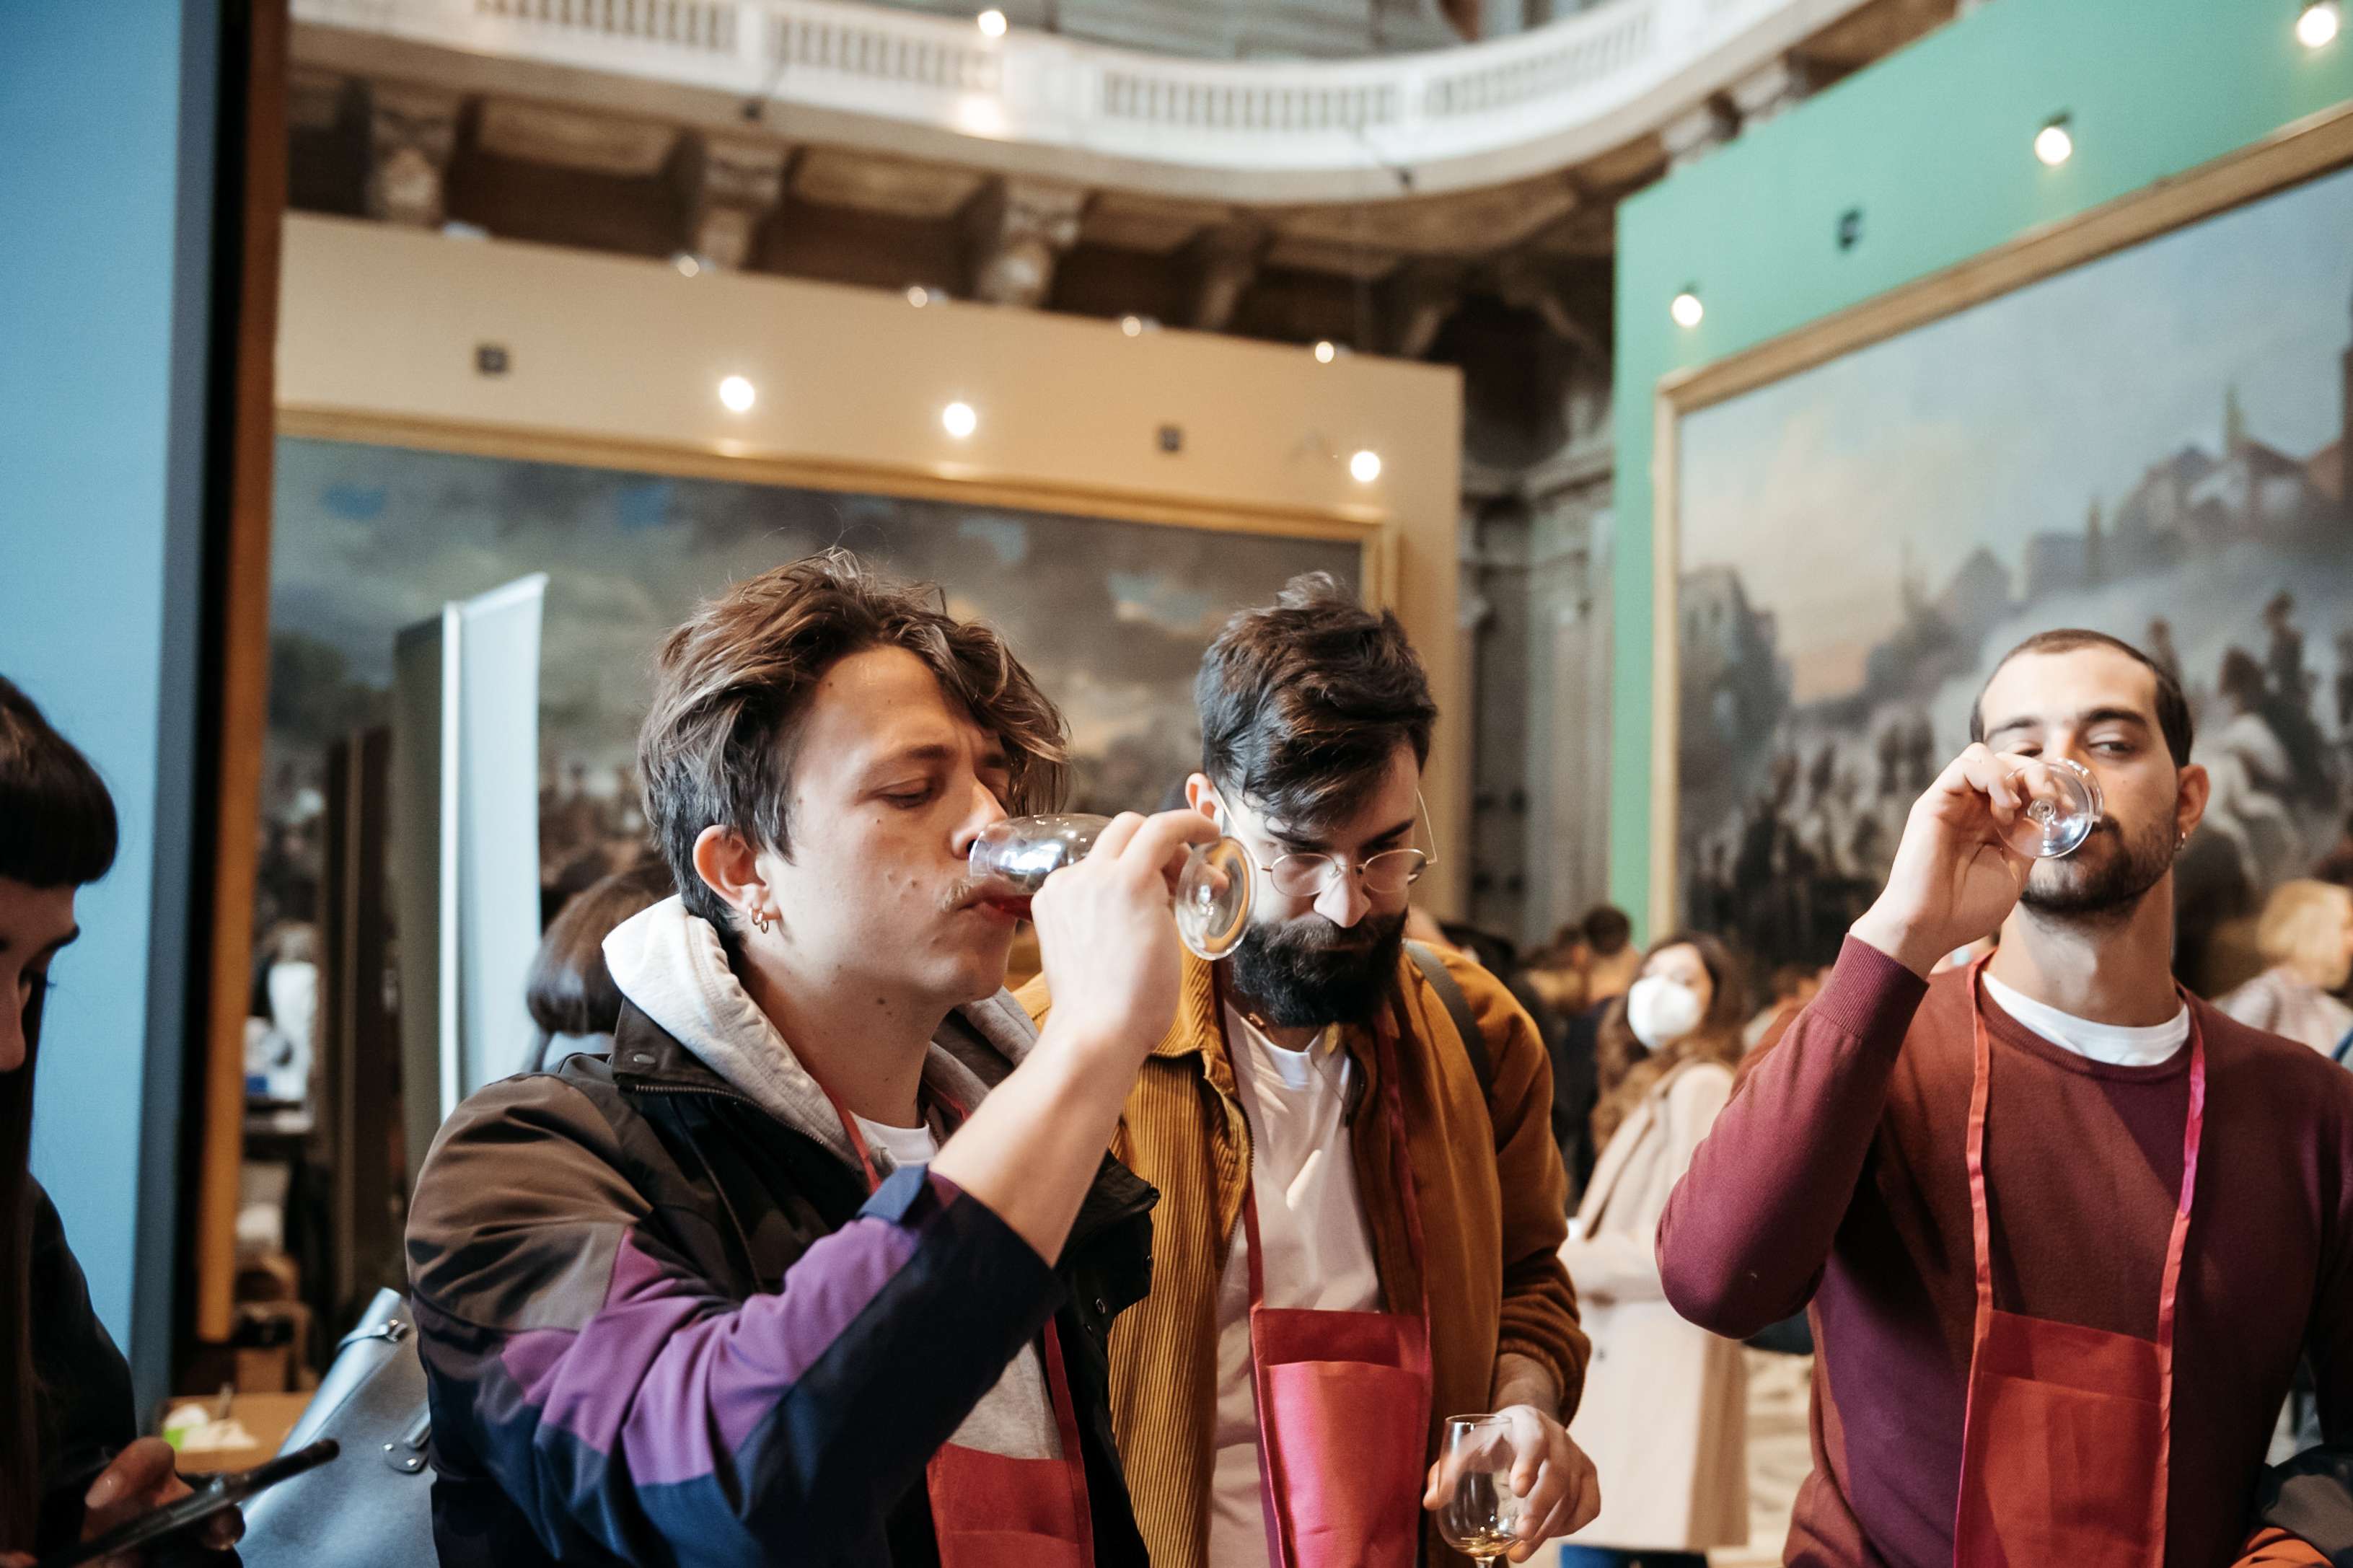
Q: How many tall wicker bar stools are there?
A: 0